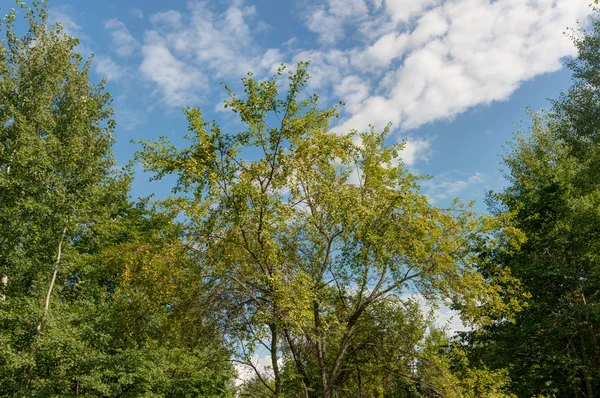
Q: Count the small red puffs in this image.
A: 0